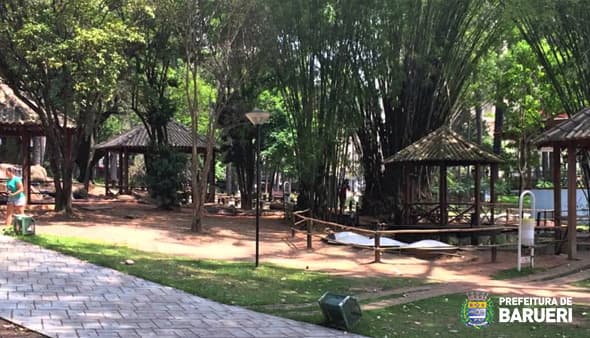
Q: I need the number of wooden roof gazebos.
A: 4